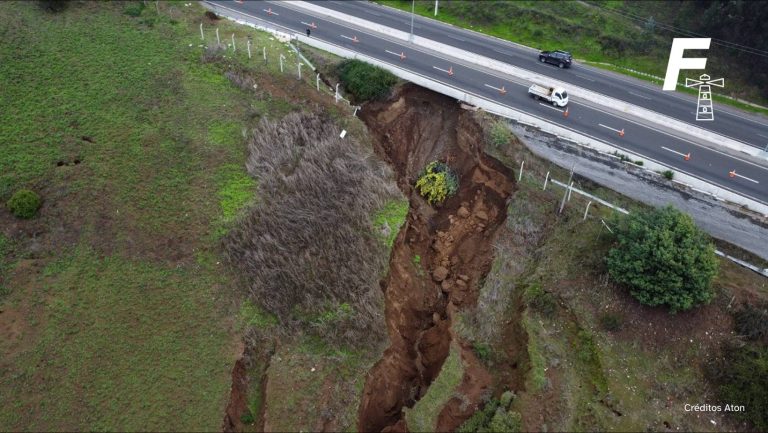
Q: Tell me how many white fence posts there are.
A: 15